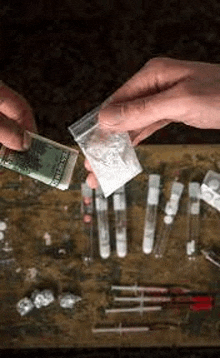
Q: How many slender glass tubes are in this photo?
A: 6